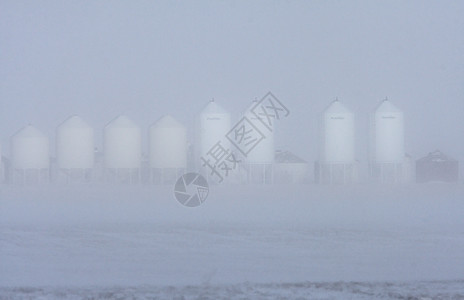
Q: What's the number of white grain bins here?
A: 8